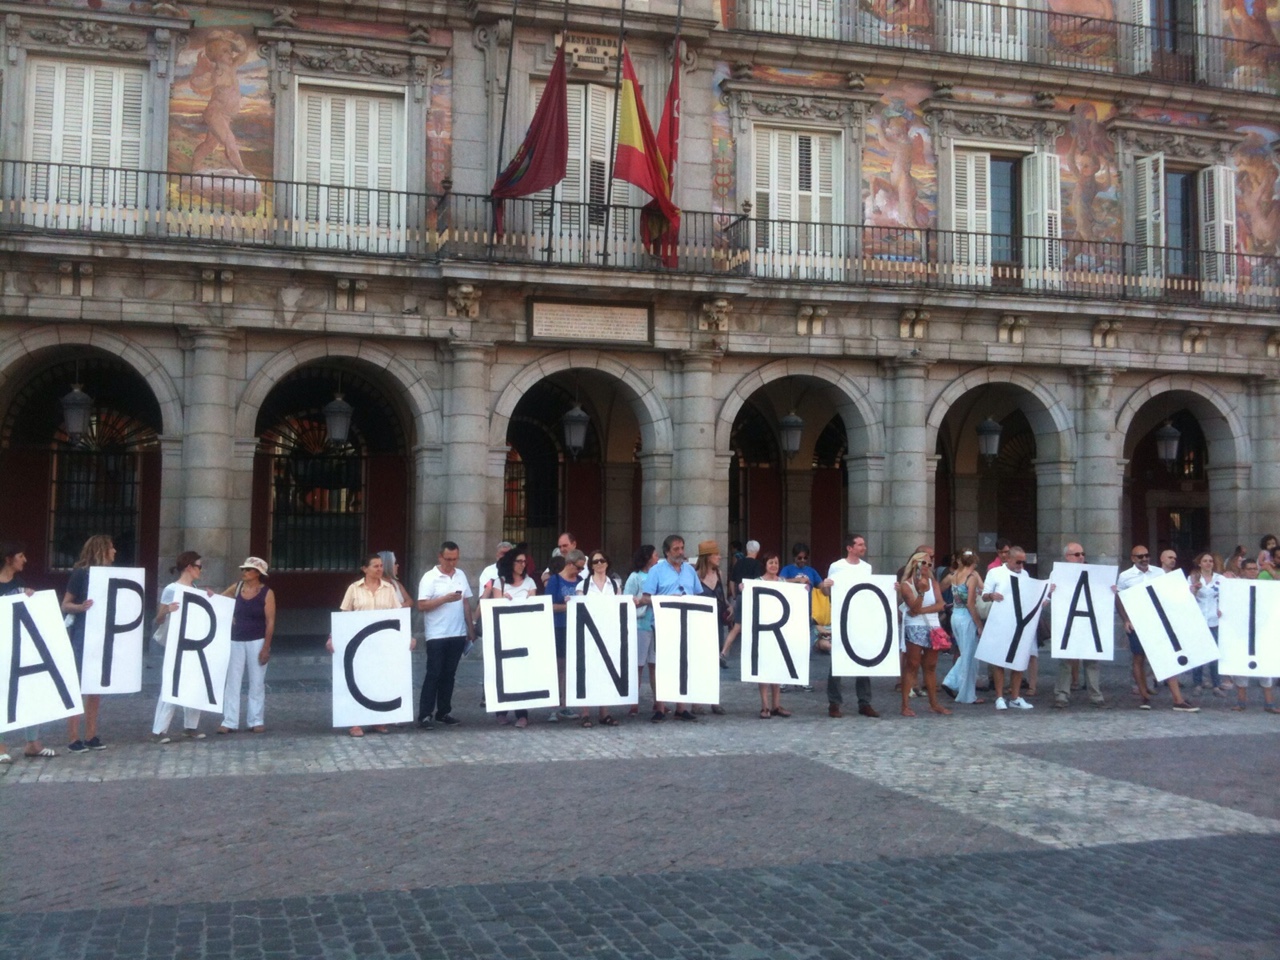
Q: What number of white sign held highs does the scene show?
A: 13